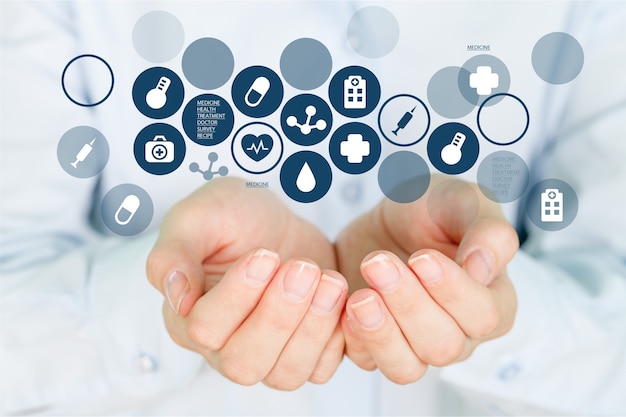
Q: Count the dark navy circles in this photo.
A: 9